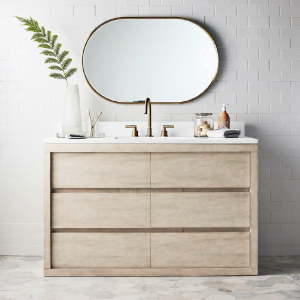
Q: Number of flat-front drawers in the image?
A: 6